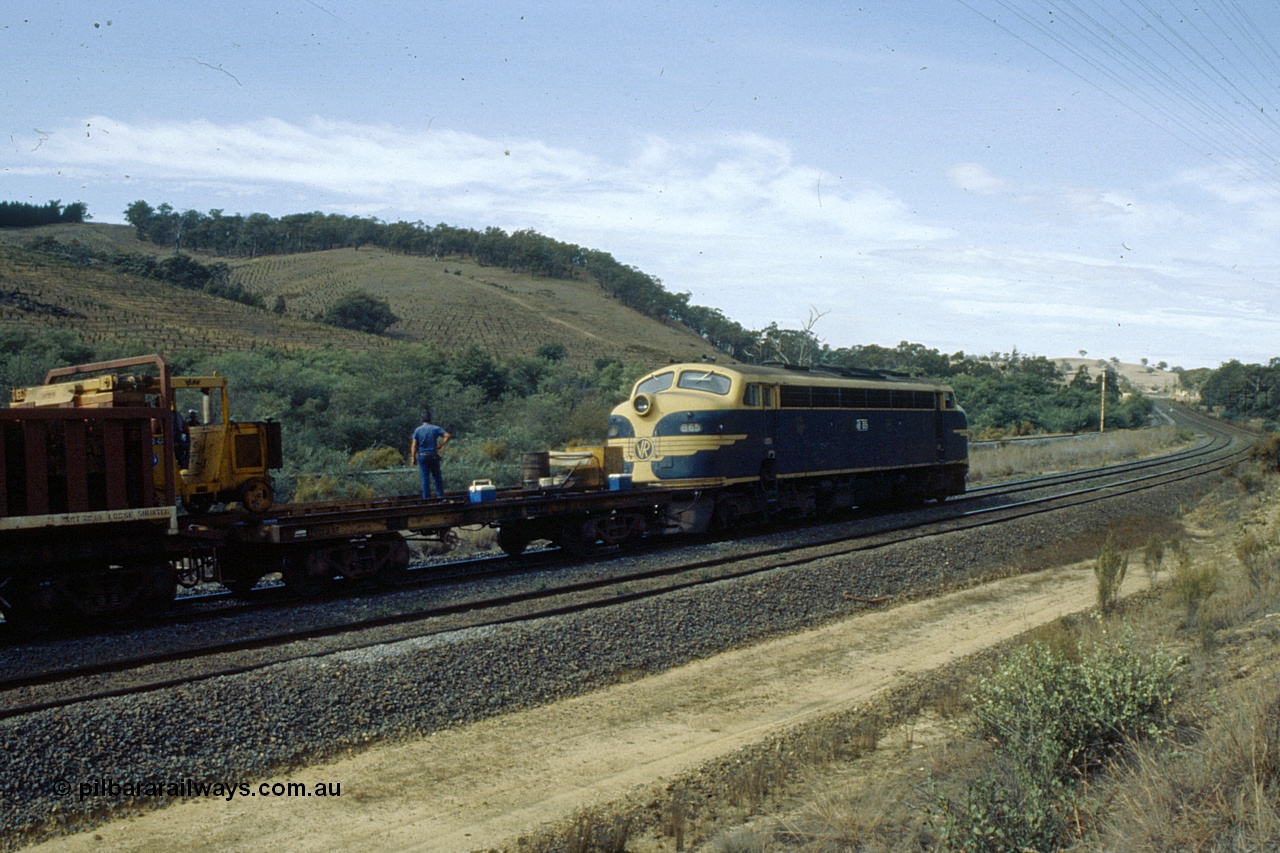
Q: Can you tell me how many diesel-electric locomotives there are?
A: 1